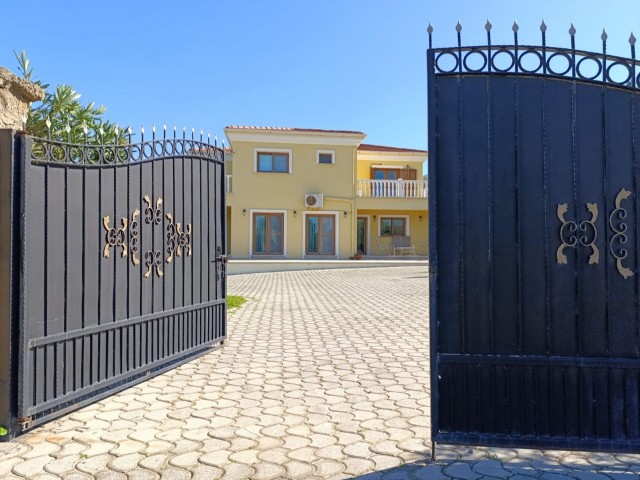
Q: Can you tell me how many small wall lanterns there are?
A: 5